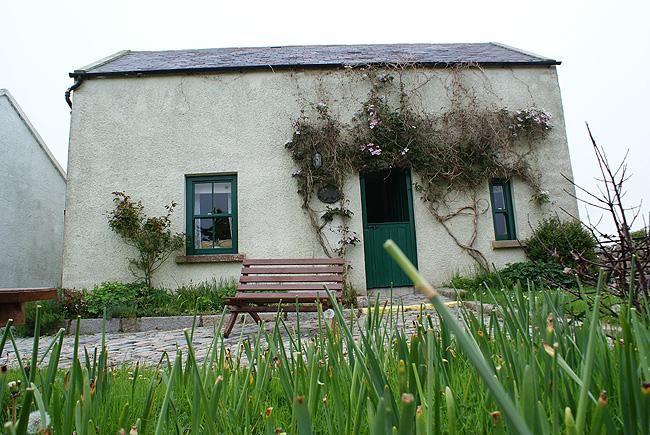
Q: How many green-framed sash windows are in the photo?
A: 2